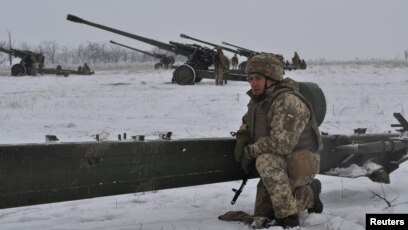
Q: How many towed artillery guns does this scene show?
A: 5